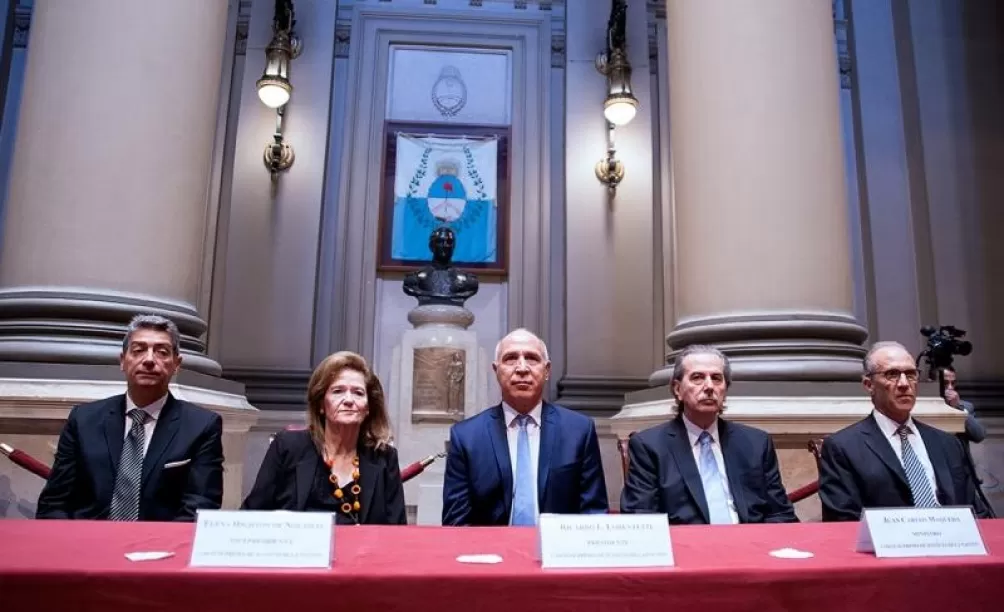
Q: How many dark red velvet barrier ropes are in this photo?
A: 3